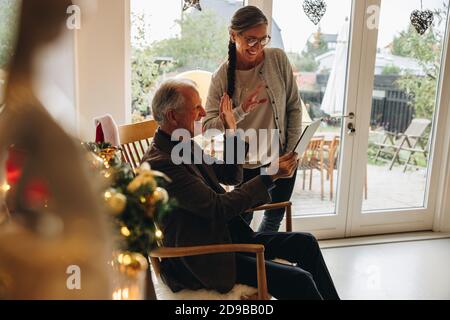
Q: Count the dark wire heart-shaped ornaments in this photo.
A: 2